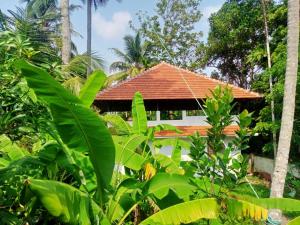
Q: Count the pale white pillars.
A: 2